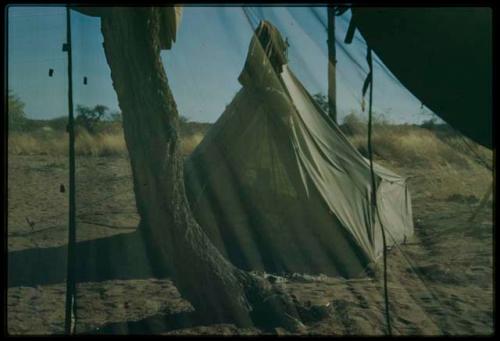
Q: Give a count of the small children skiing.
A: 0